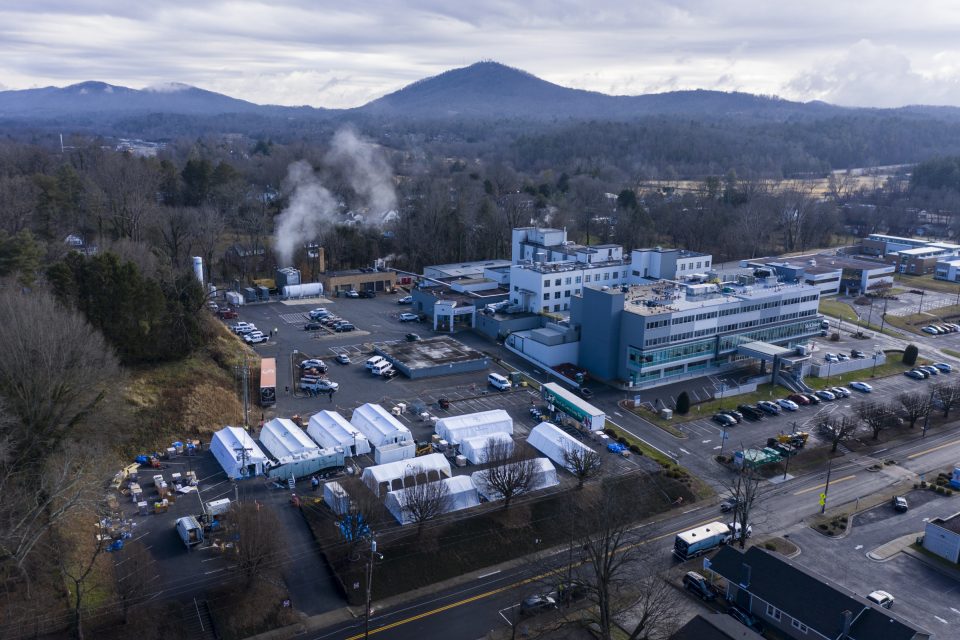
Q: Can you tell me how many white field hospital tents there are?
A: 10